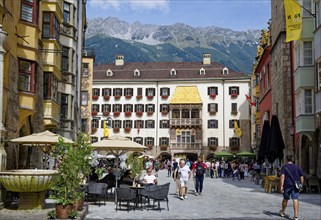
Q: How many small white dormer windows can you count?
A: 5